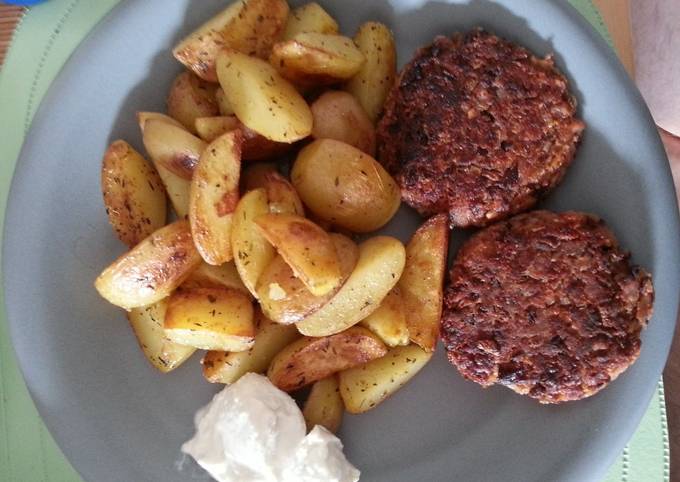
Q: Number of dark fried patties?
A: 2